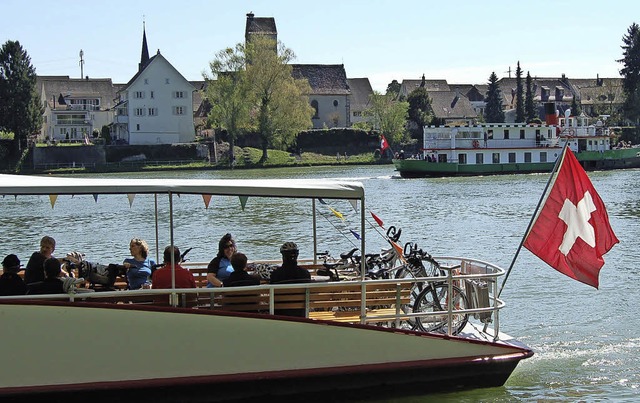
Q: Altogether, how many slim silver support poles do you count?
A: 4